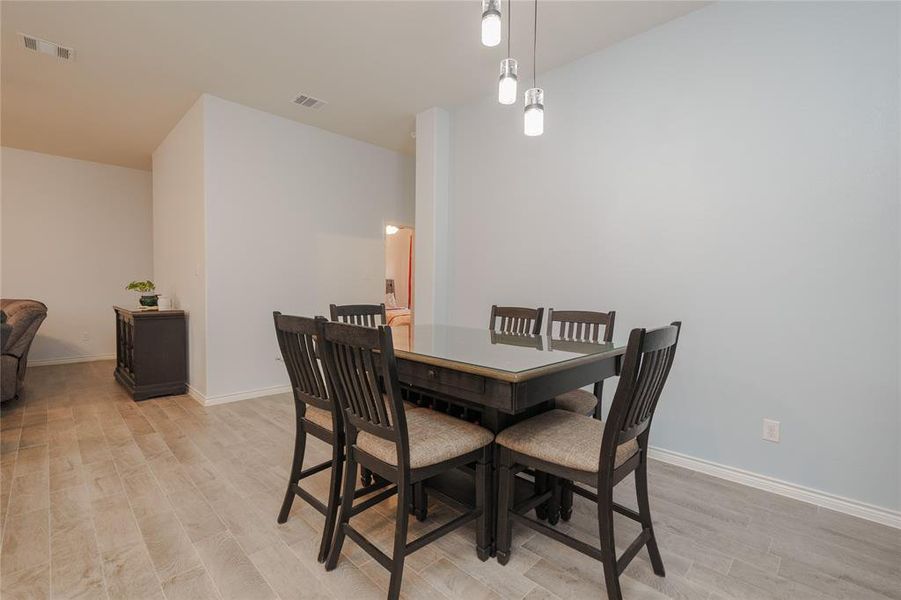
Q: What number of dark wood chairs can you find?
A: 6